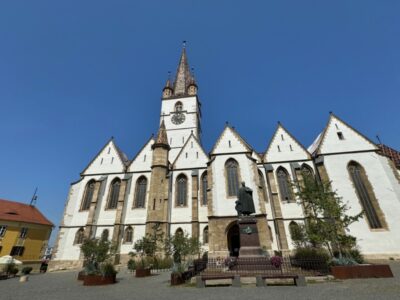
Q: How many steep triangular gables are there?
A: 6